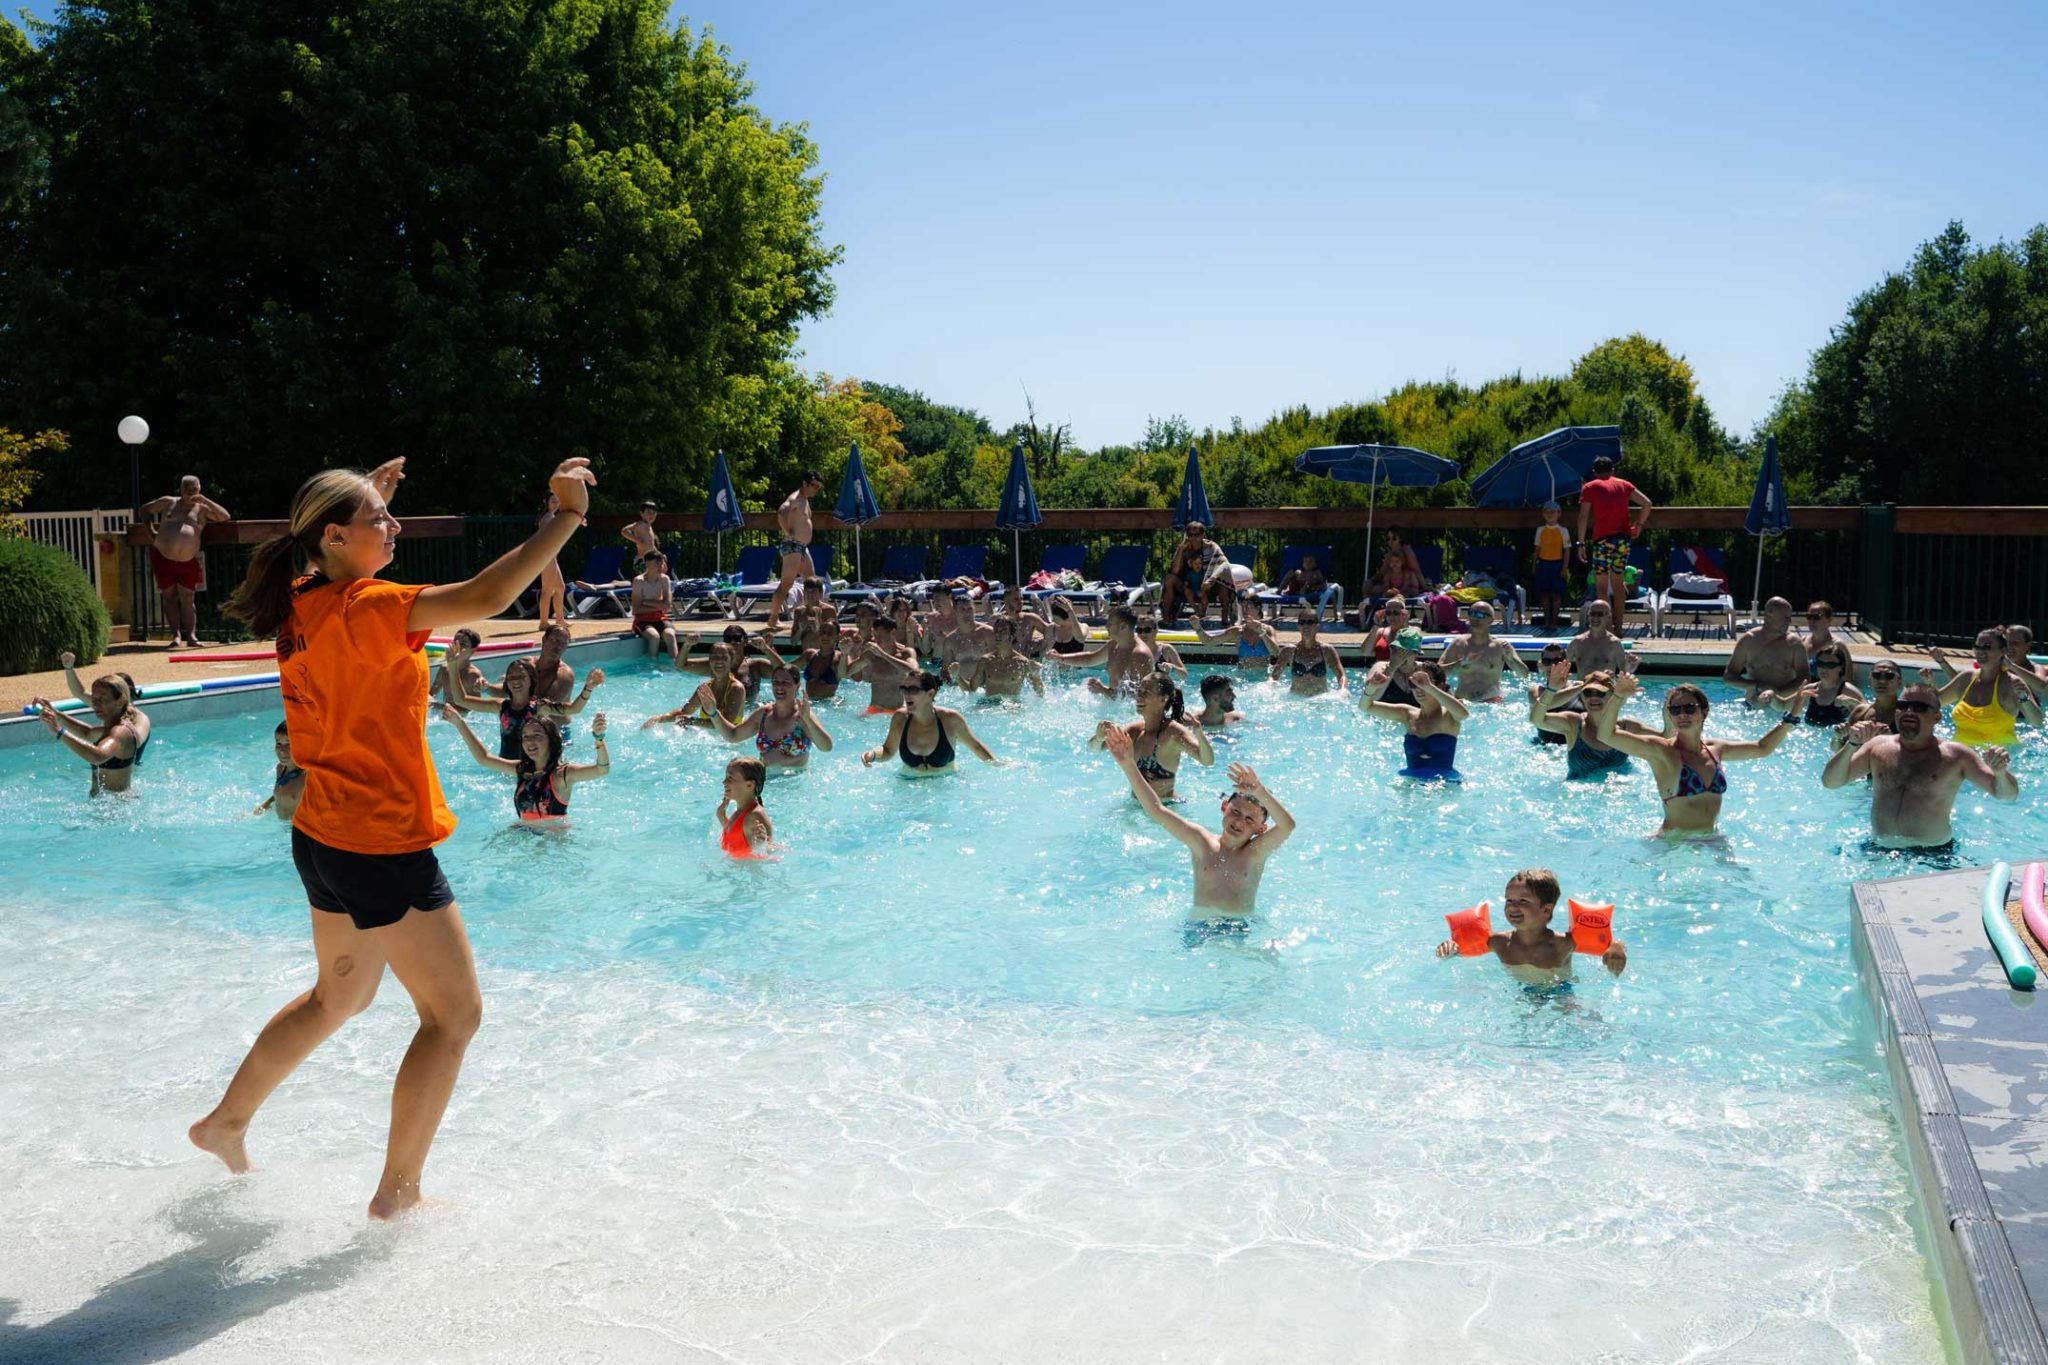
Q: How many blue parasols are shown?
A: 7